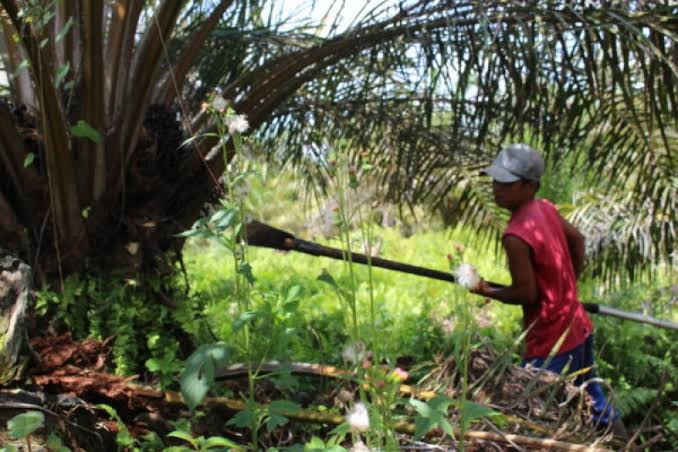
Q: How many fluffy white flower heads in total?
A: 5